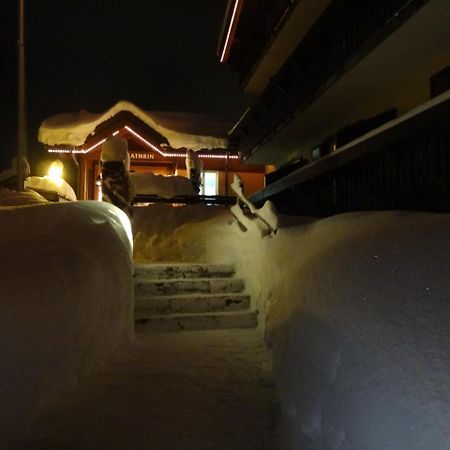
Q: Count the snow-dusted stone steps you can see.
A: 4